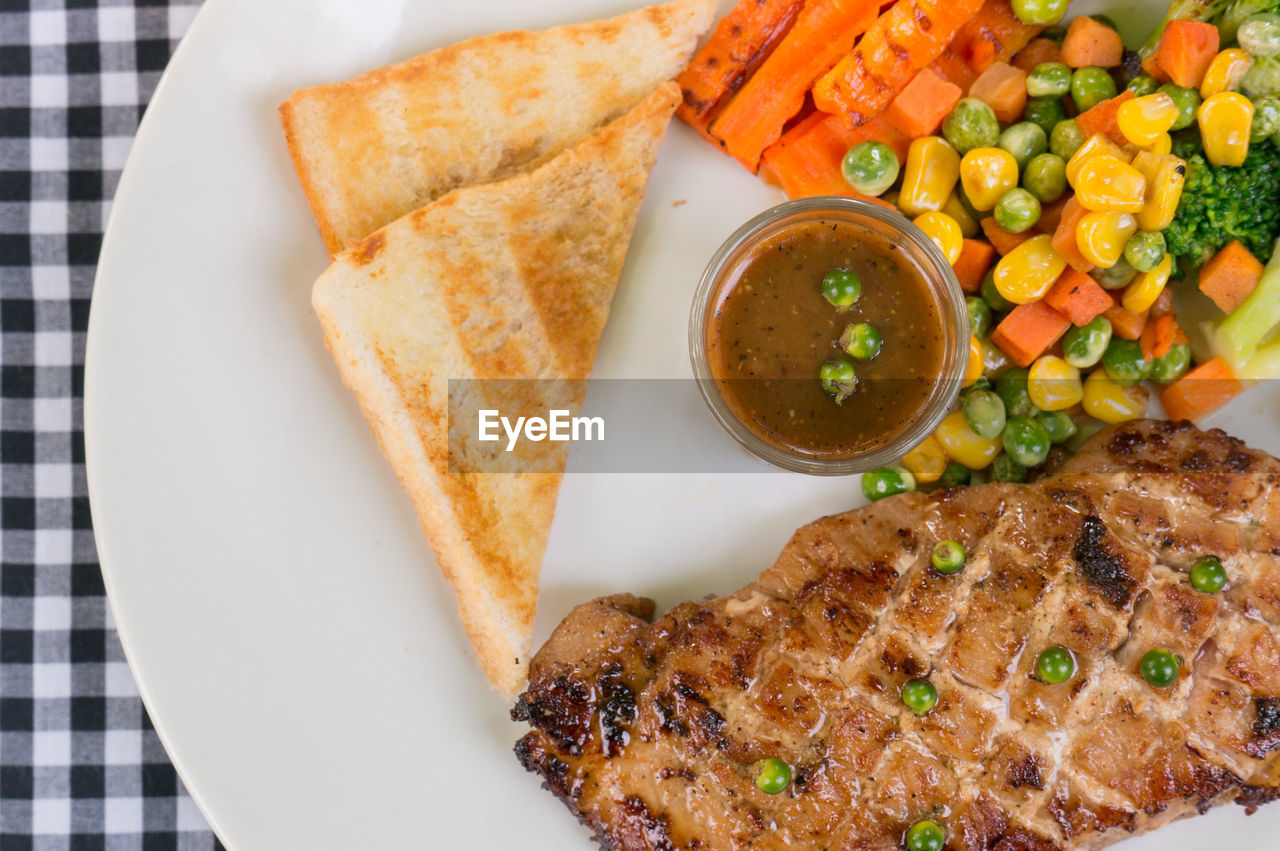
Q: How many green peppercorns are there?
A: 10